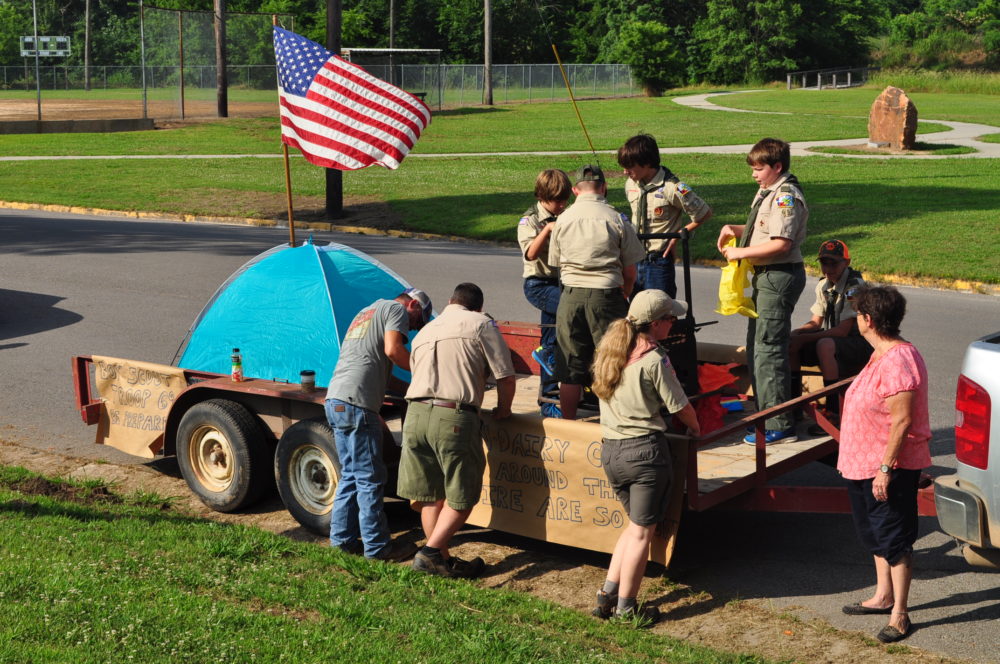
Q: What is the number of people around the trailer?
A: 9